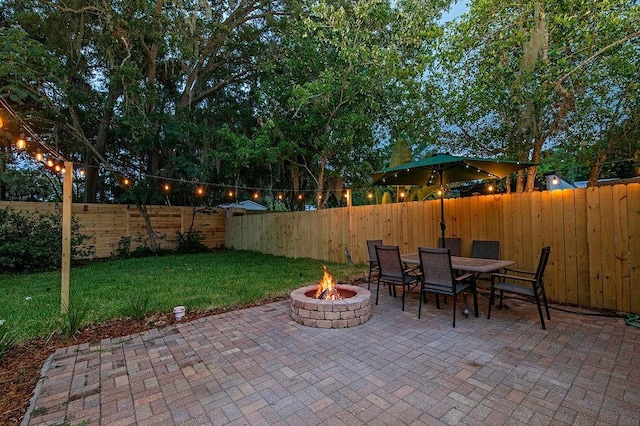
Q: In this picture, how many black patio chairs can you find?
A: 6